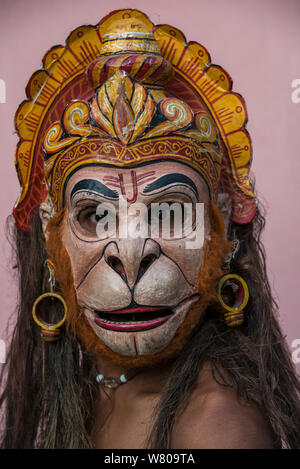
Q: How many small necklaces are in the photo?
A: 1